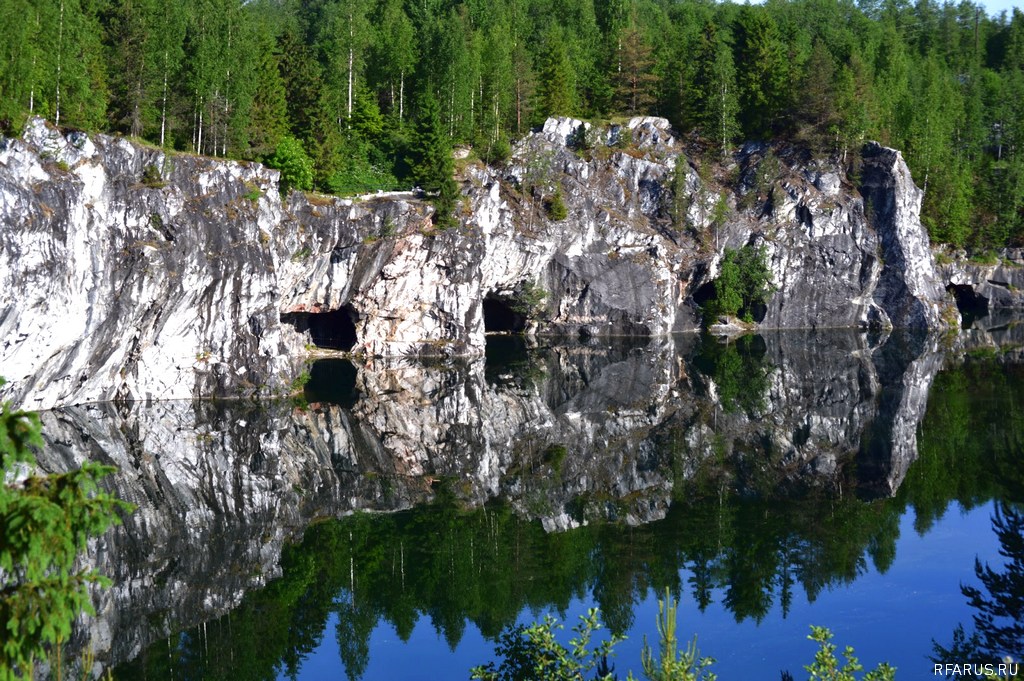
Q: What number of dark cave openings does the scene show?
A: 4